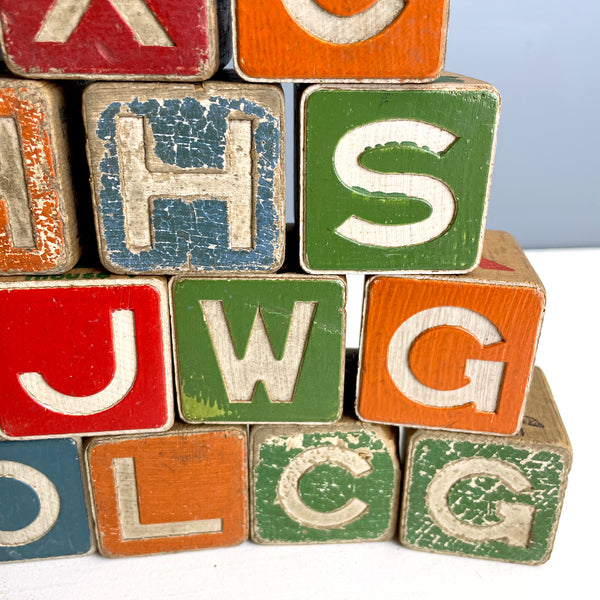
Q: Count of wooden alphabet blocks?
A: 12